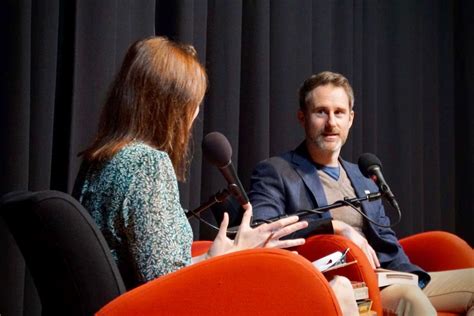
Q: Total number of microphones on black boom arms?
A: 2